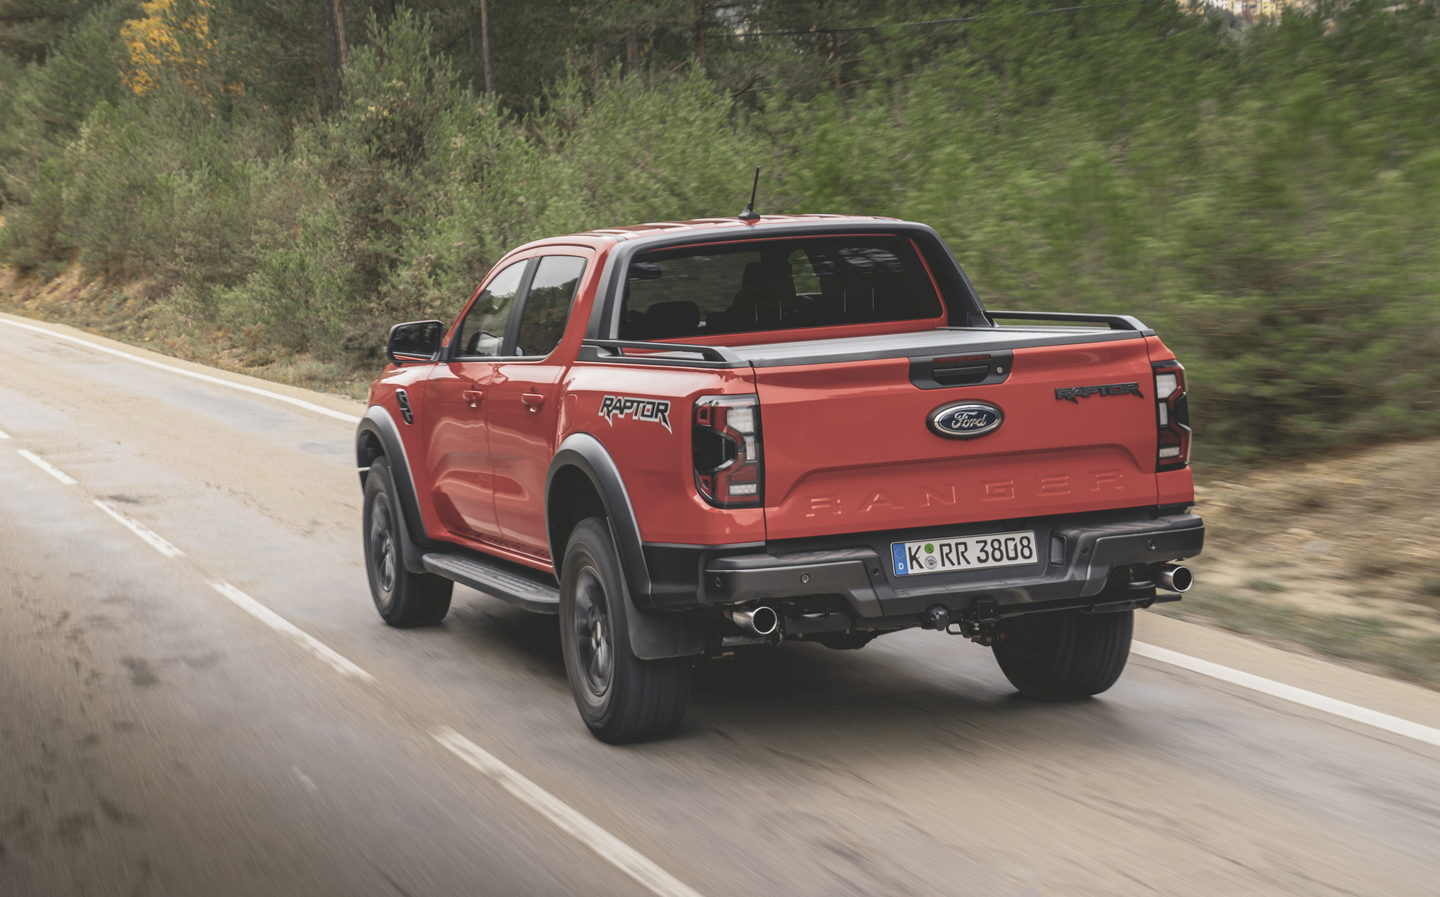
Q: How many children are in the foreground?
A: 0